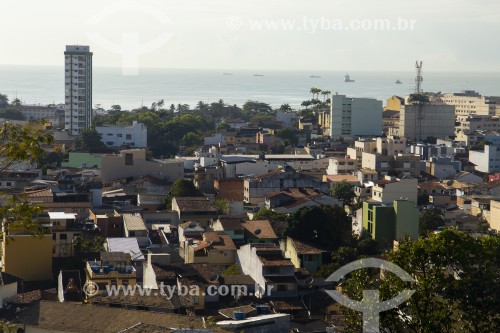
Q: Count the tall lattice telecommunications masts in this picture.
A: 1